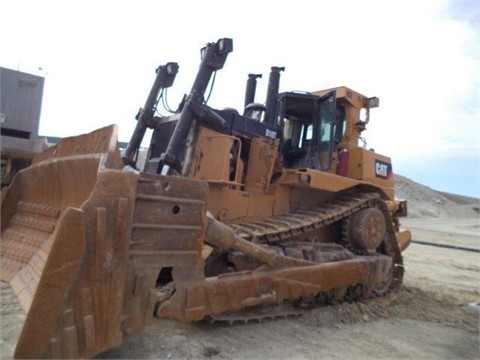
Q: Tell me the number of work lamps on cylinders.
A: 2